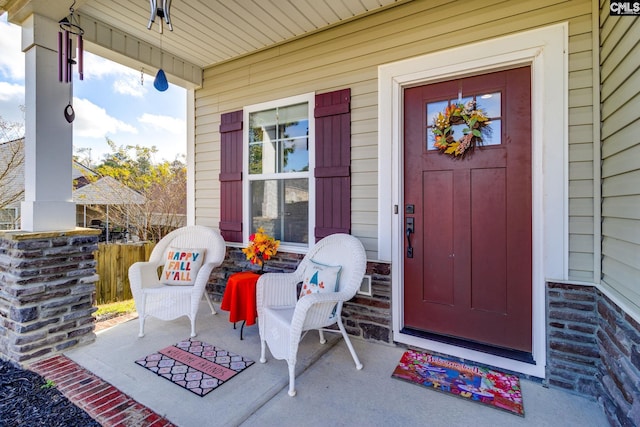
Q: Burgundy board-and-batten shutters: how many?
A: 2